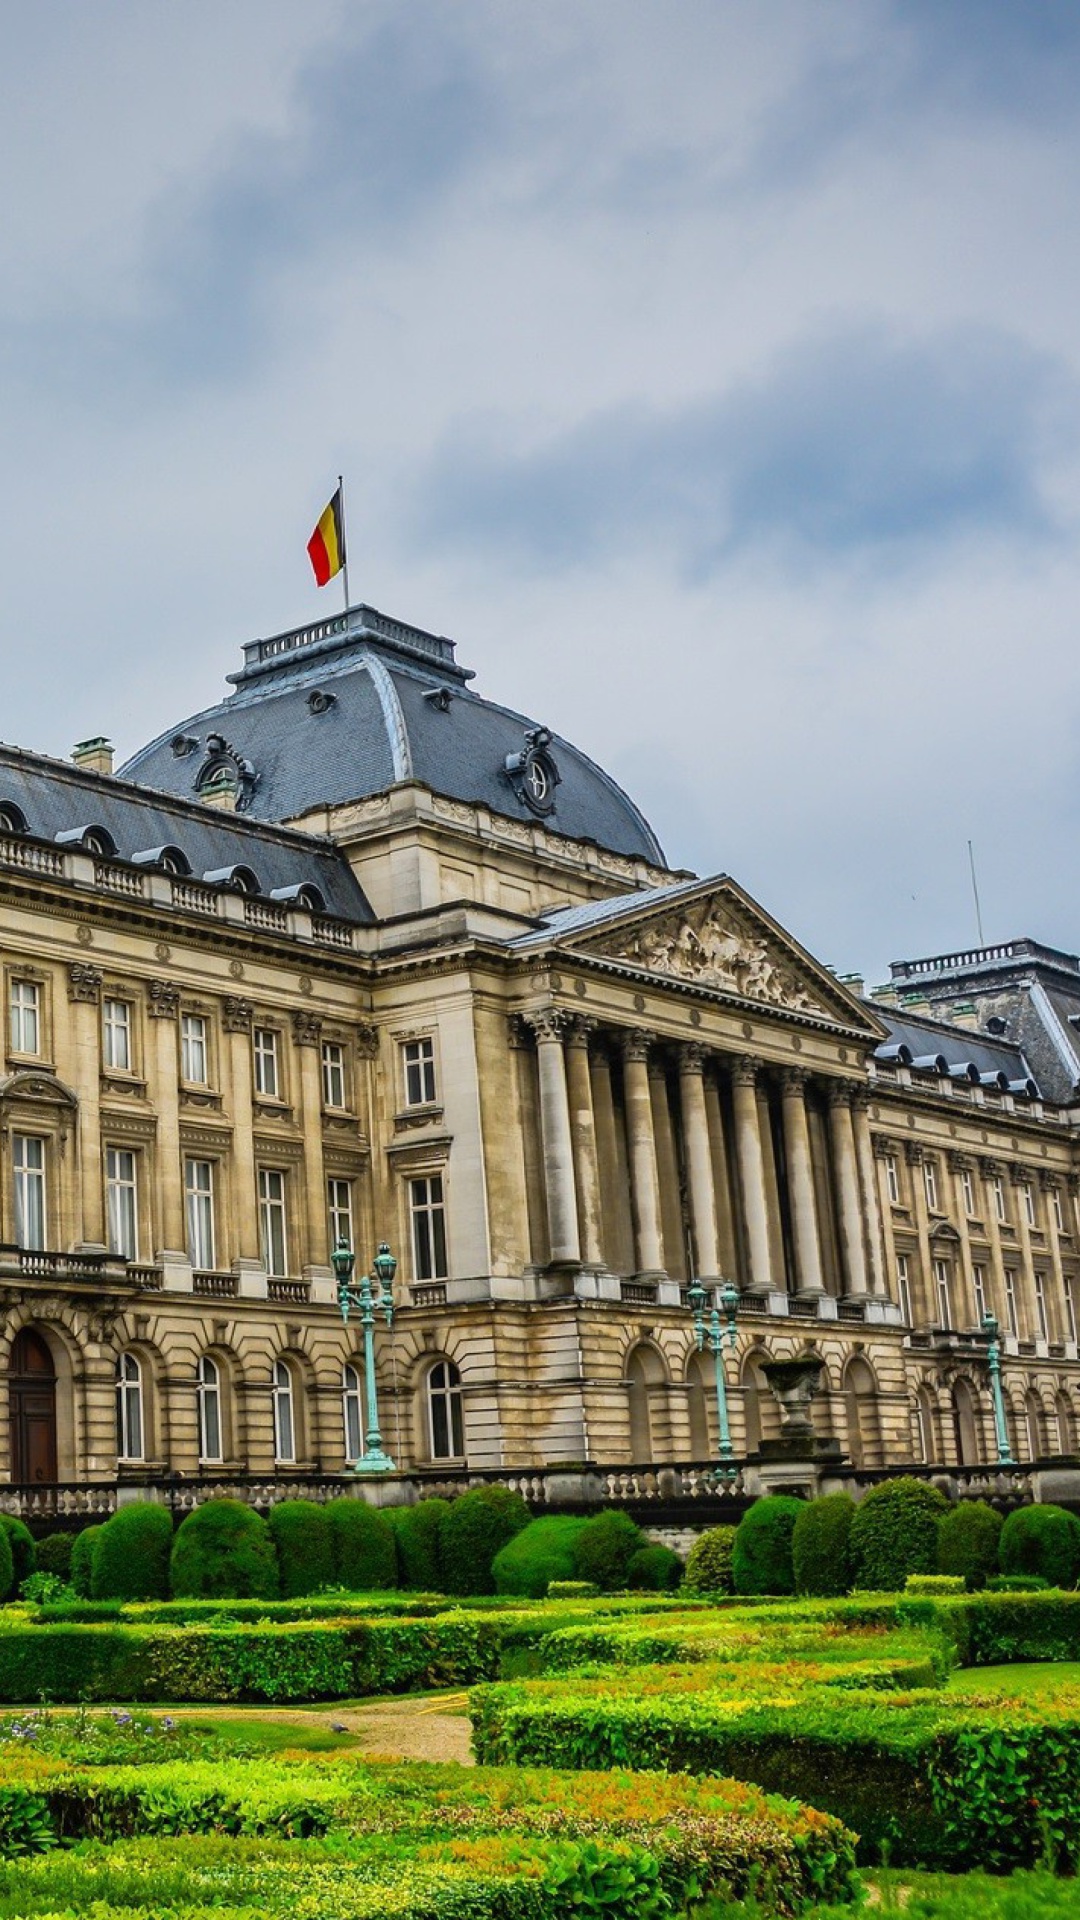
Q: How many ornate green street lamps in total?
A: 3